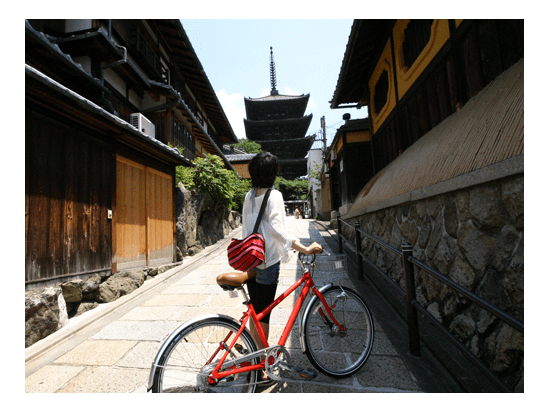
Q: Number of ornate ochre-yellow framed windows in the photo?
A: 2